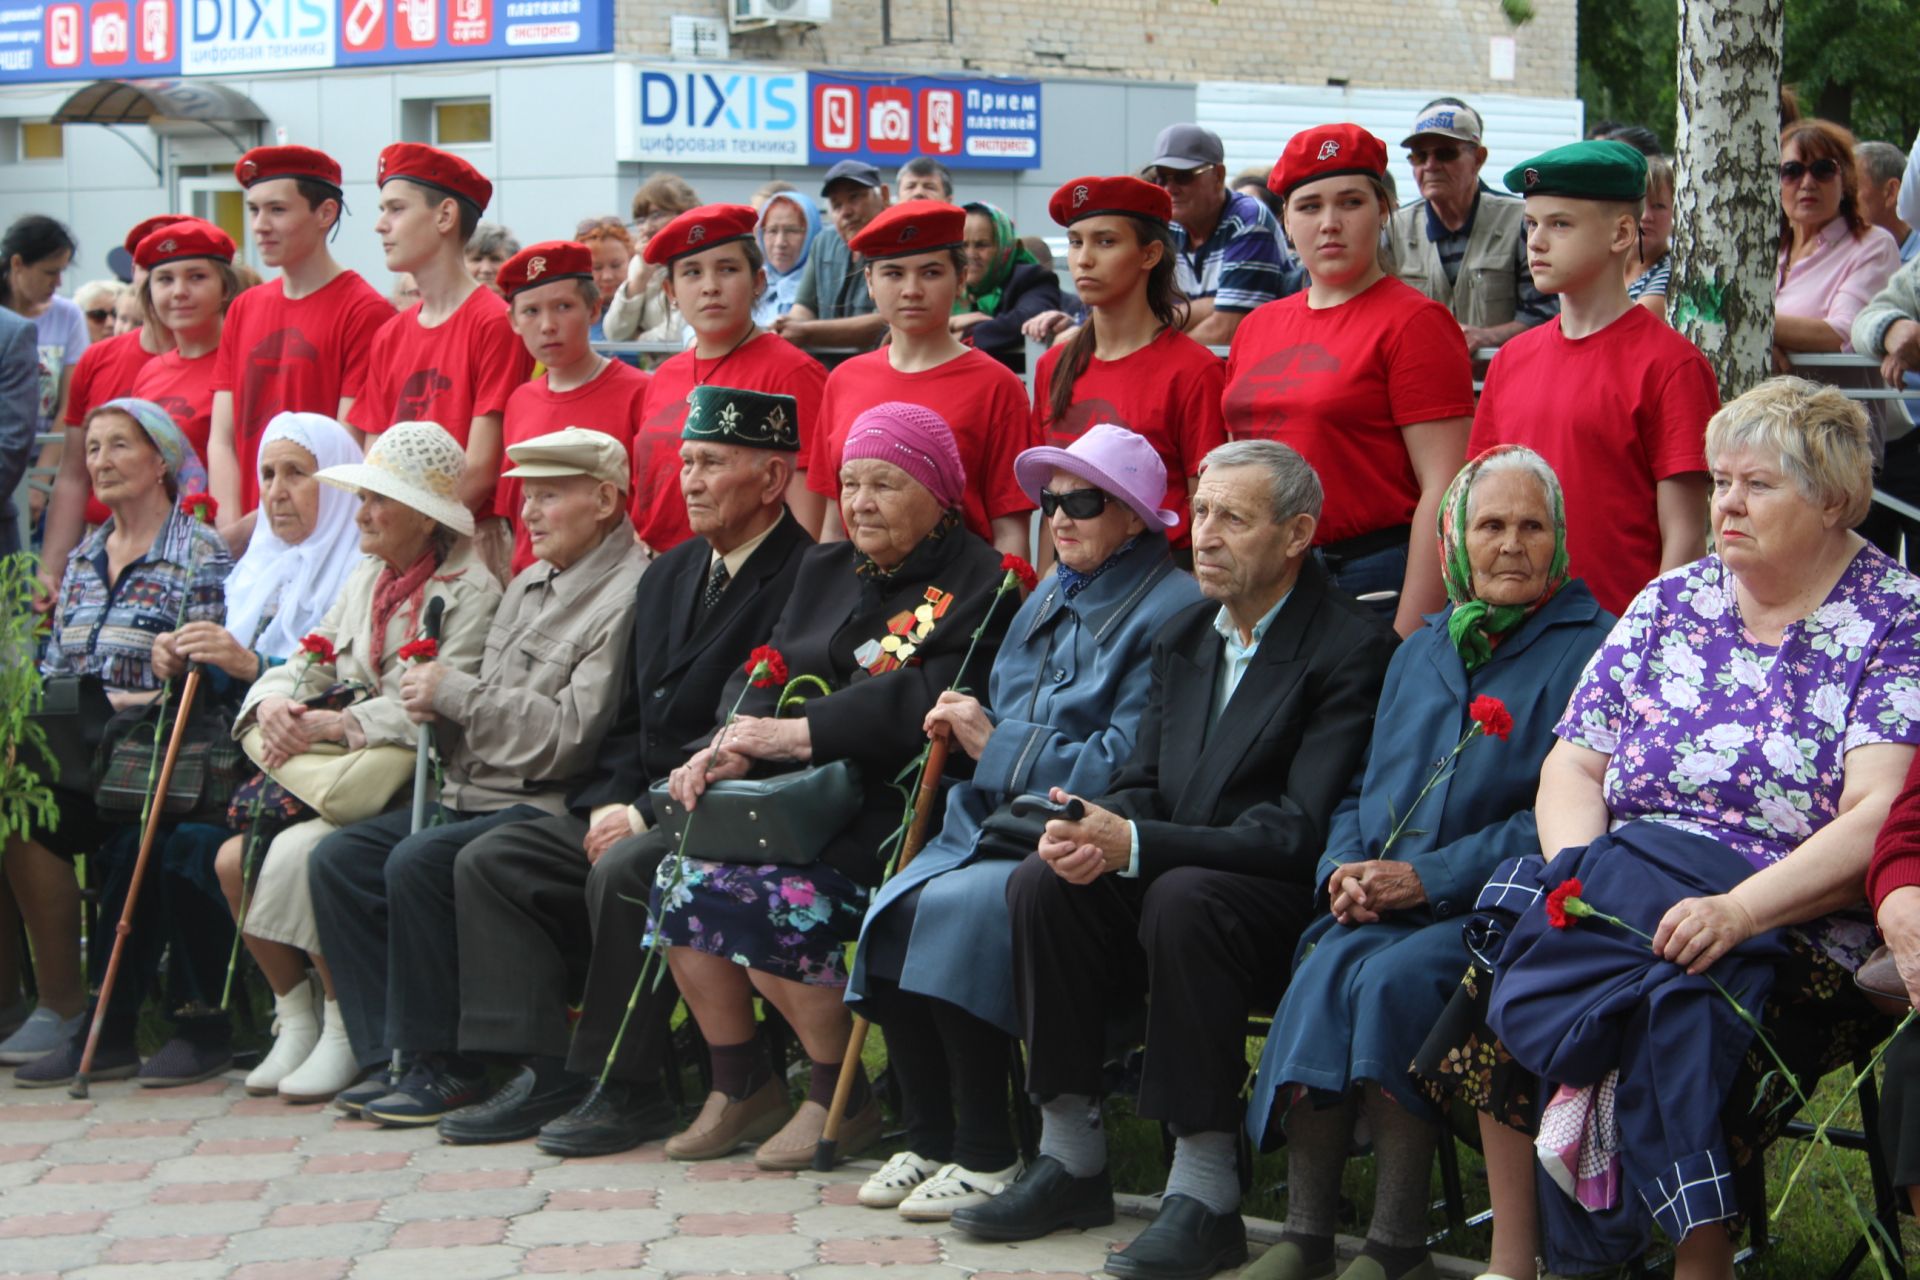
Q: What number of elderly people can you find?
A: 10